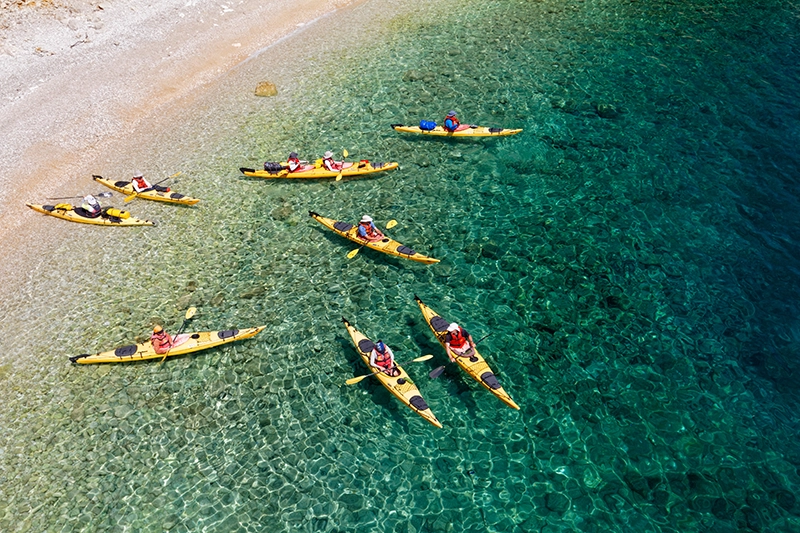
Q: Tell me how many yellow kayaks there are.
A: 8